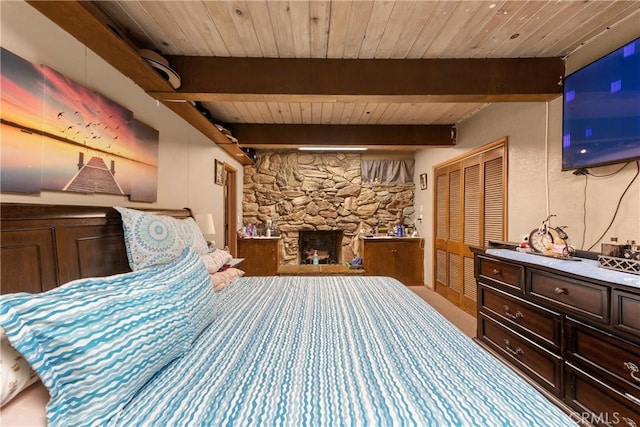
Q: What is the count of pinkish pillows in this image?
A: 2